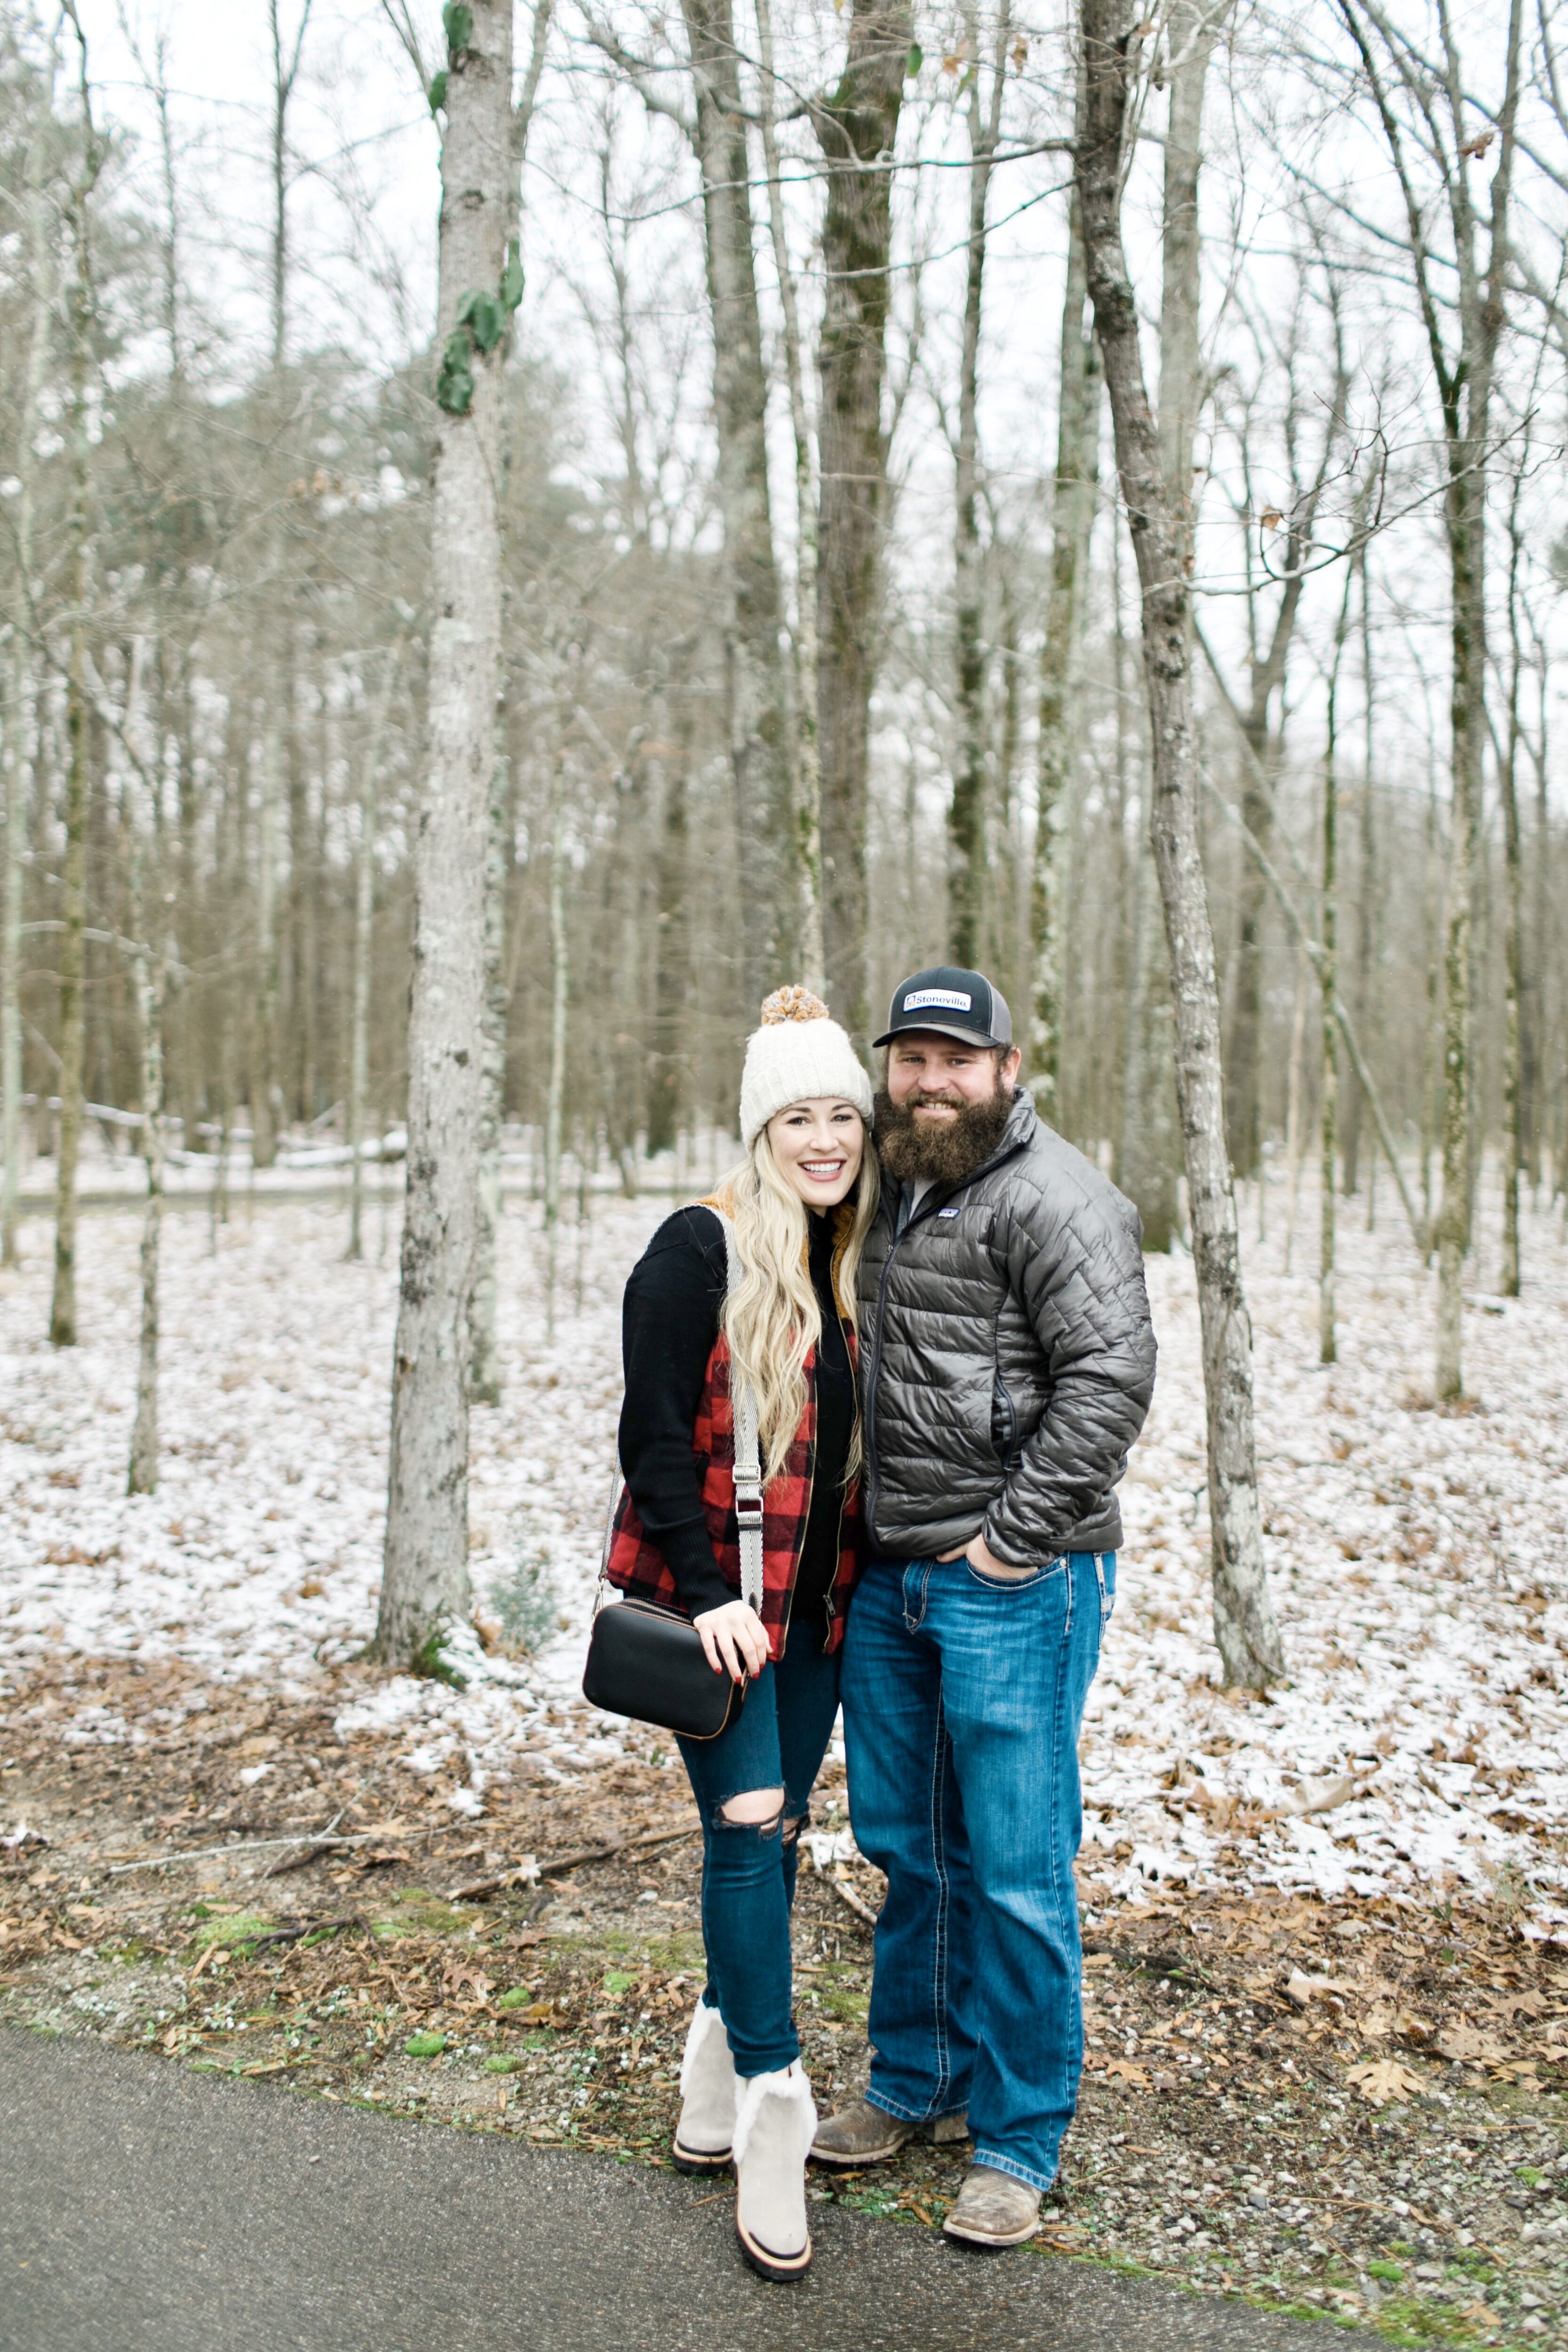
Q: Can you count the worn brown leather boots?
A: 2